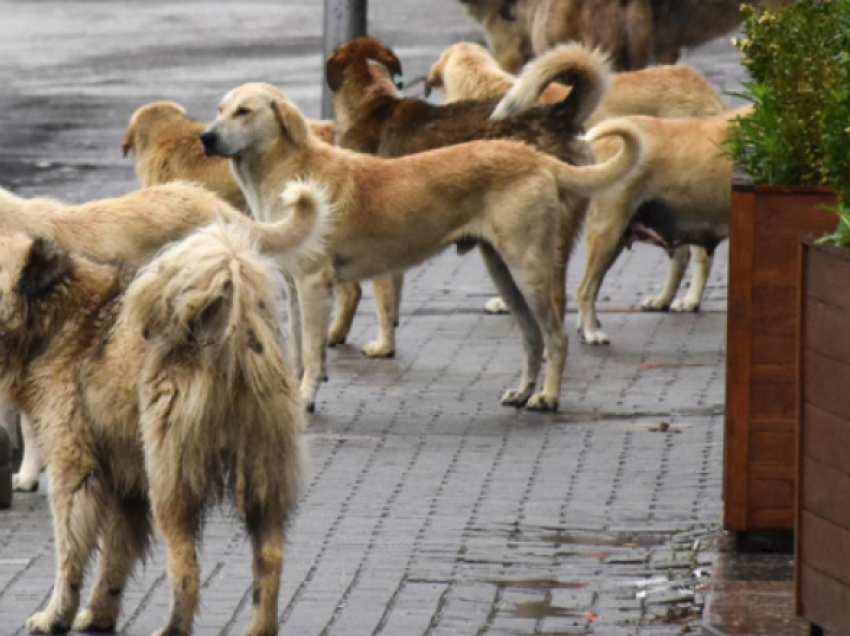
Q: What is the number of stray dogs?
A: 8